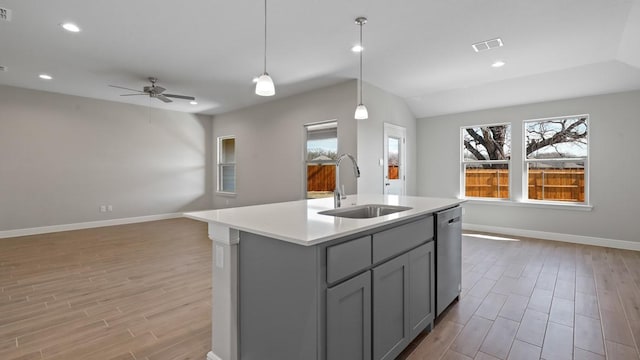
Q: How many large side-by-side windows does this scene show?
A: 2